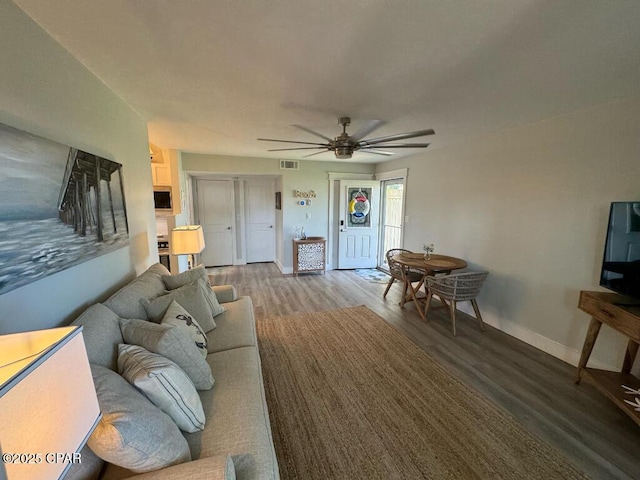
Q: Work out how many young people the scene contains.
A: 0